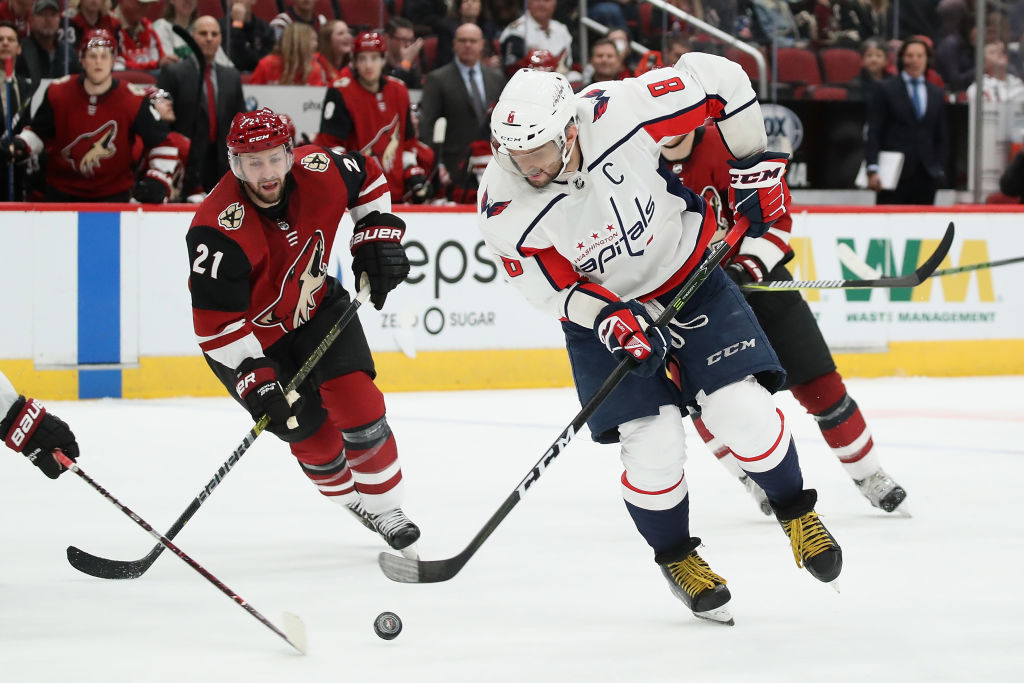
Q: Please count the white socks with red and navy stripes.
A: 2